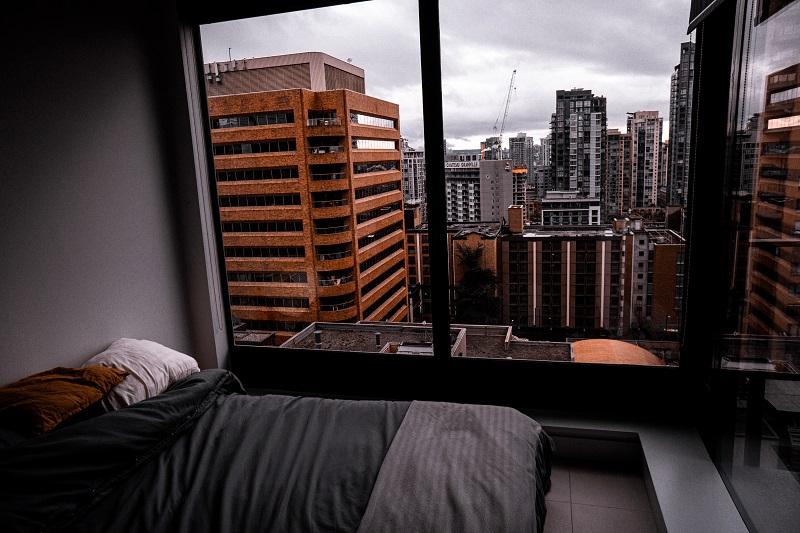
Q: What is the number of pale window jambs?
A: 1